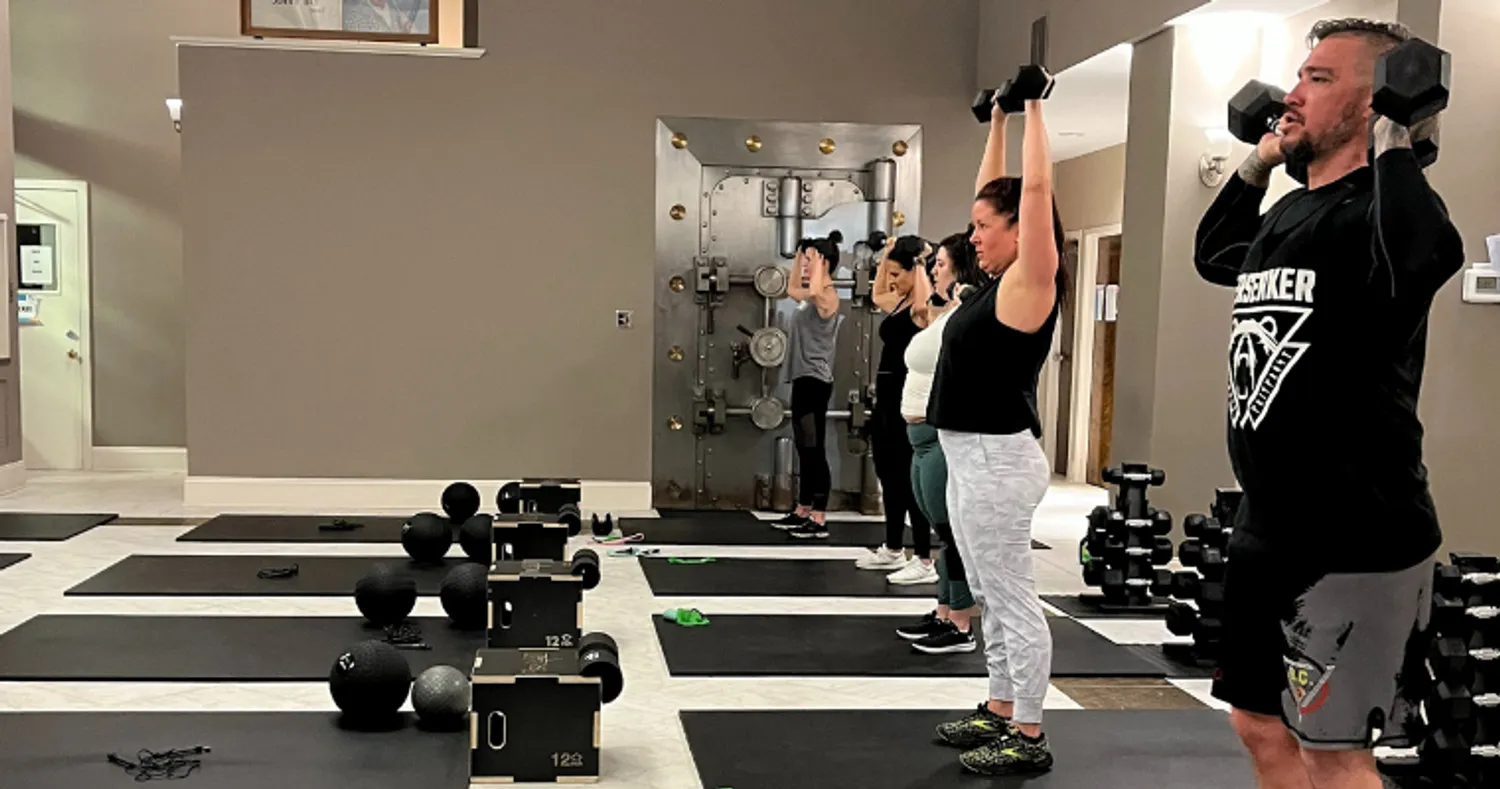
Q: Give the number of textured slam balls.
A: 8